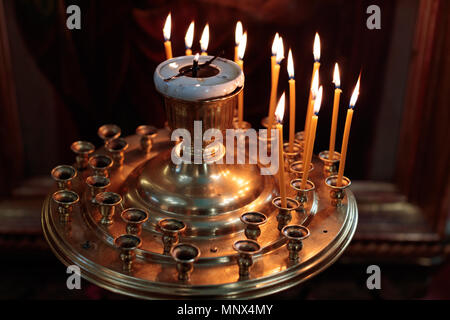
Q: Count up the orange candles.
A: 14